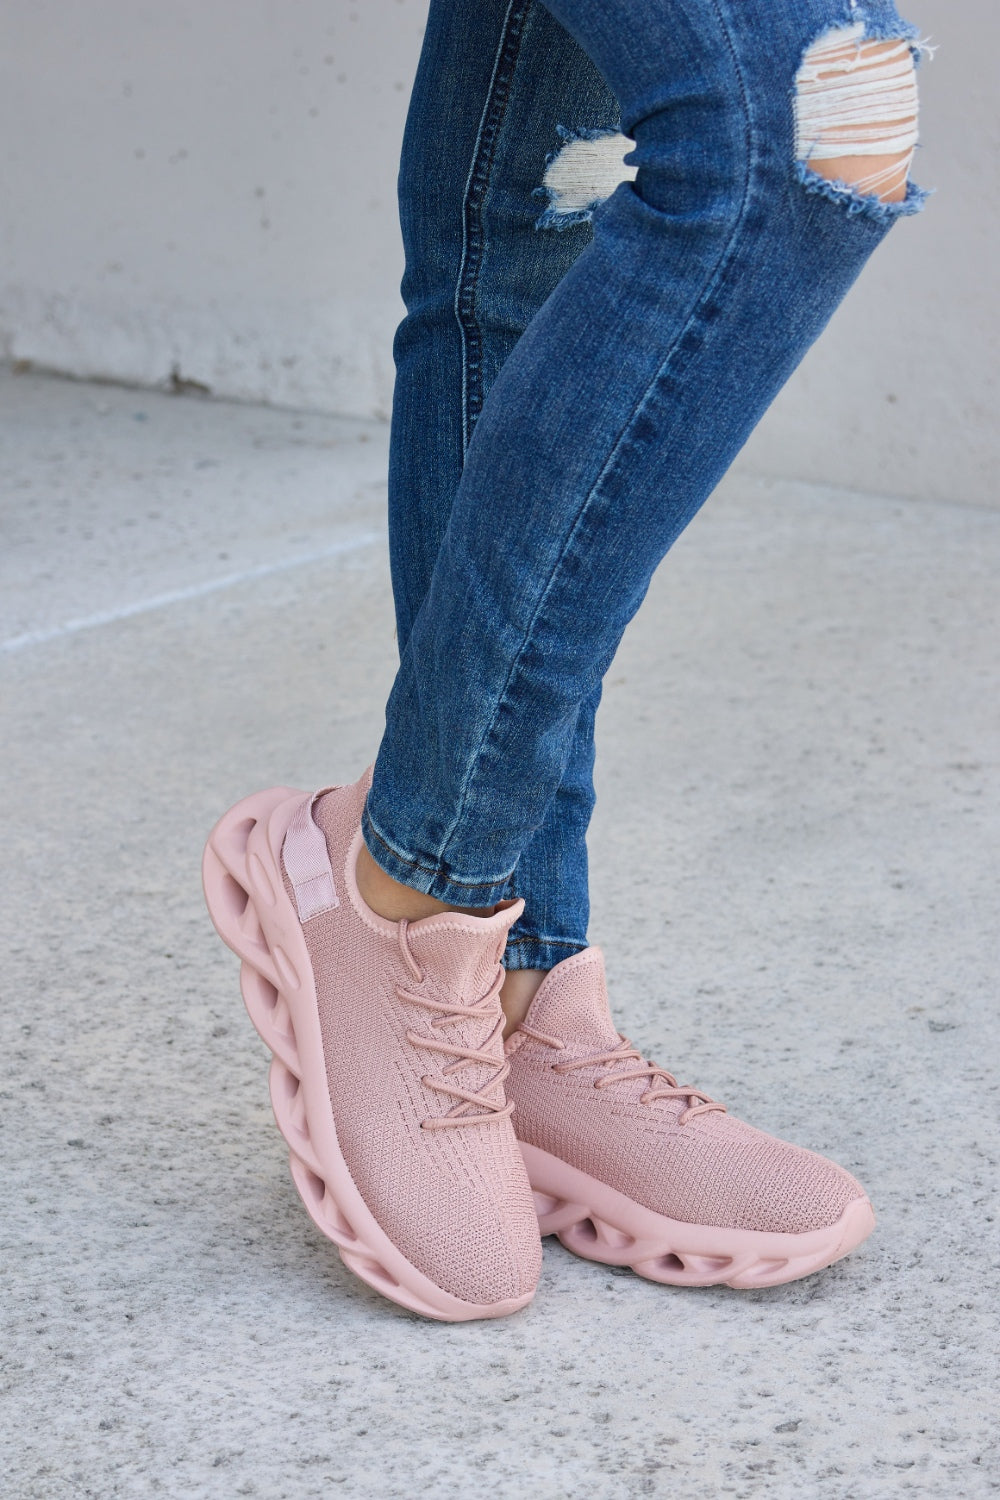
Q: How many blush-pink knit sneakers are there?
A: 2